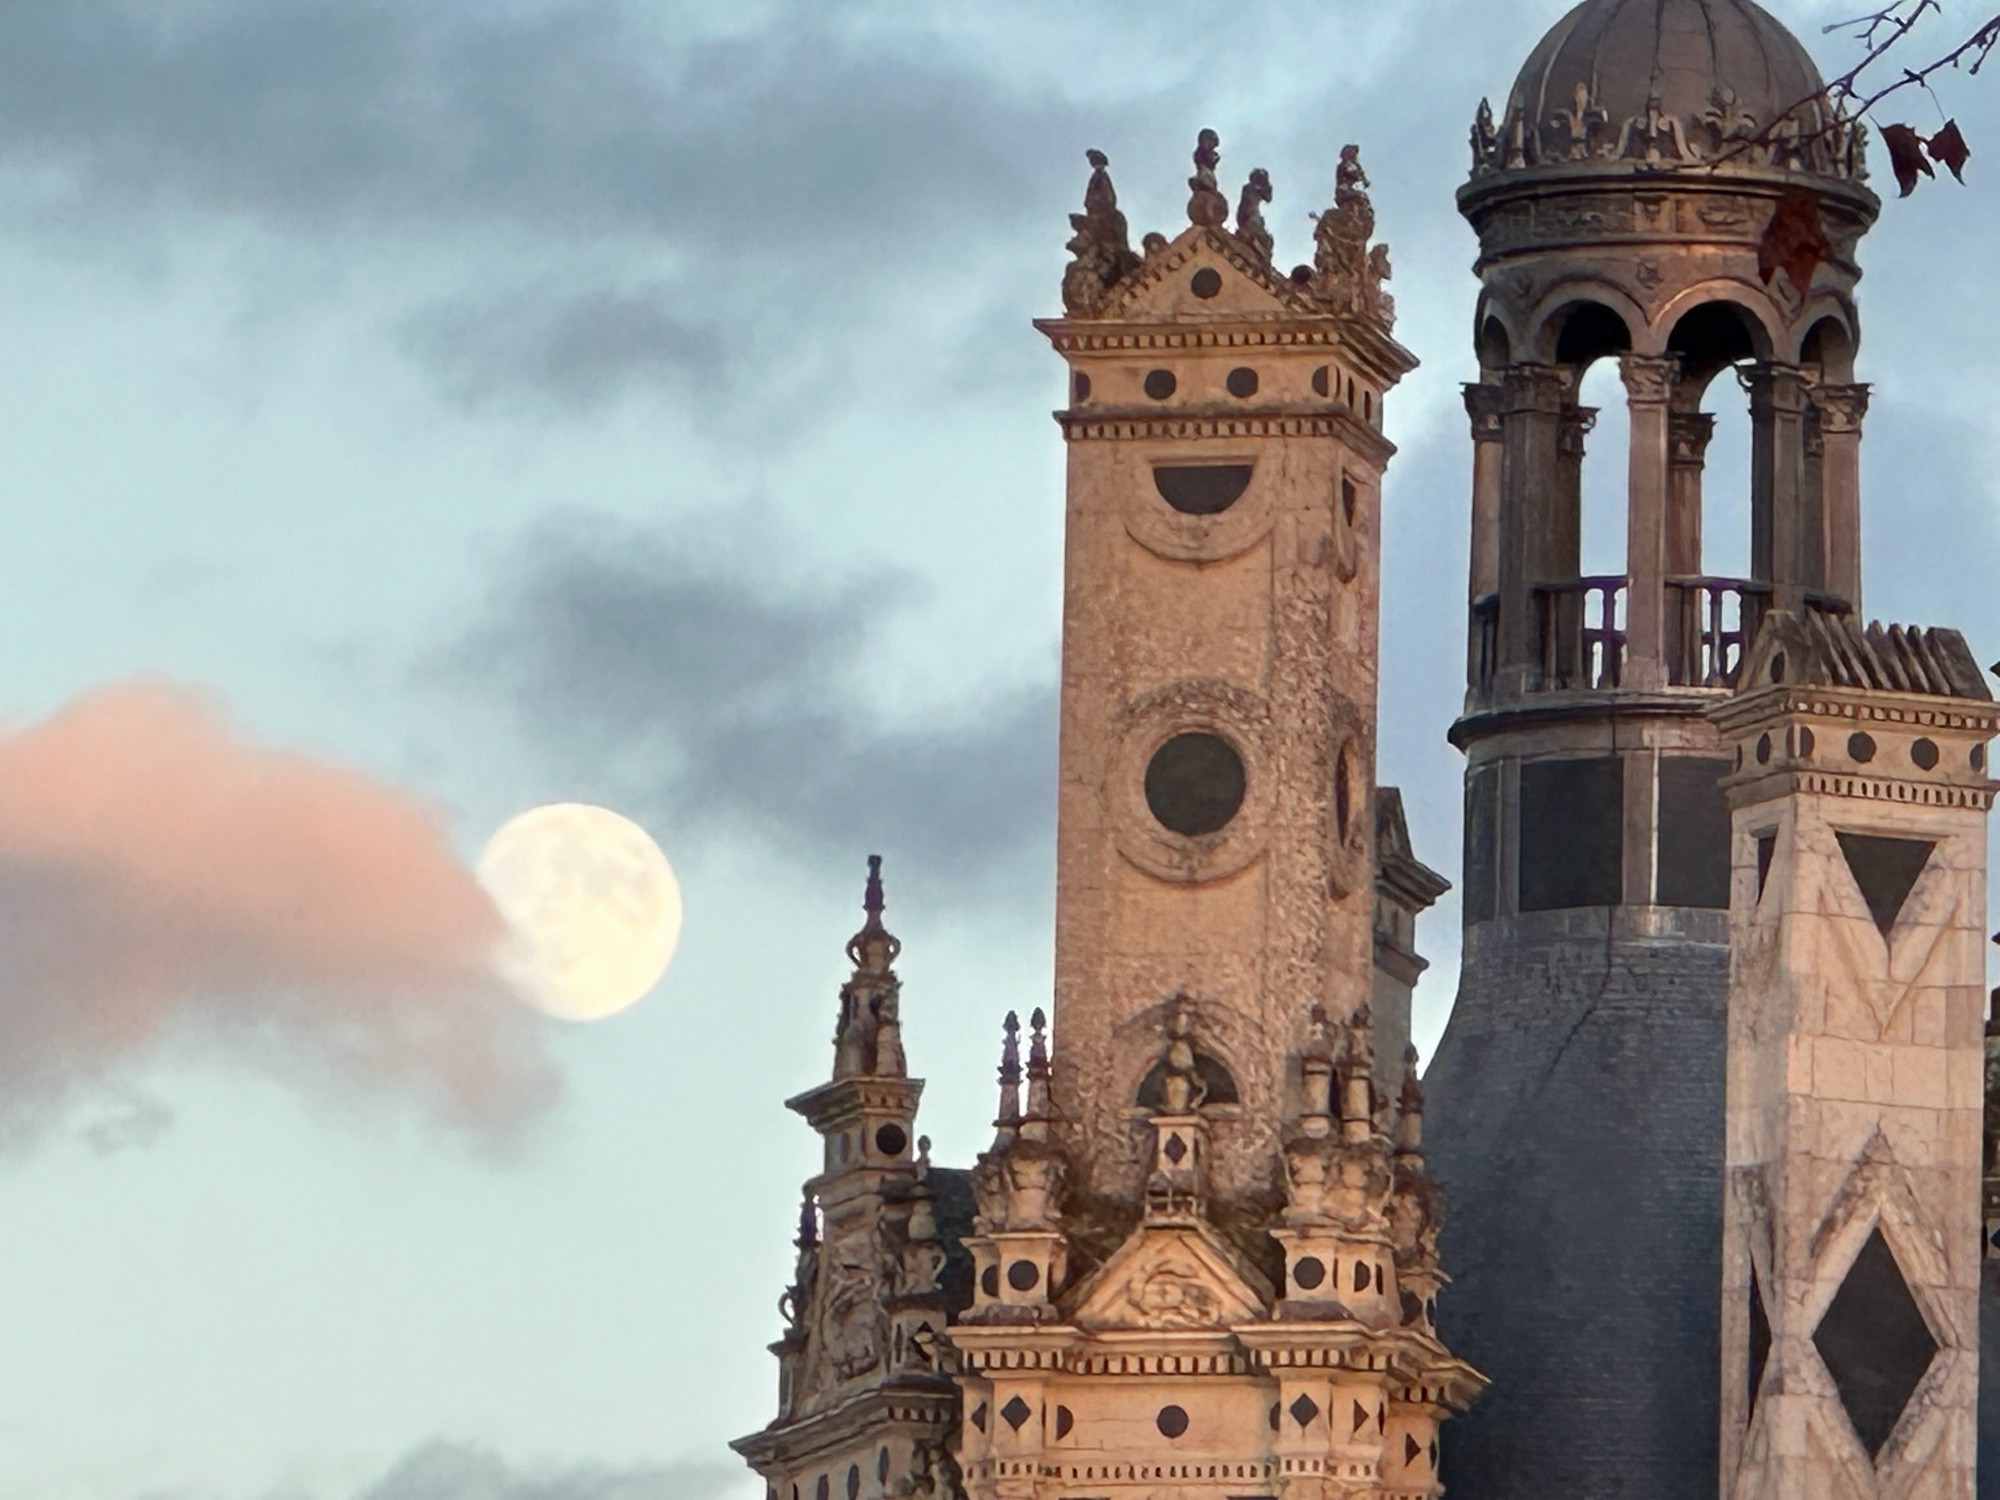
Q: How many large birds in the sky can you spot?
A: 0